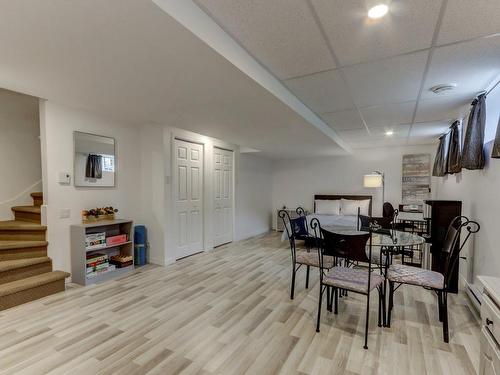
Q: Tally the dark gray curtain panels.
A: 4